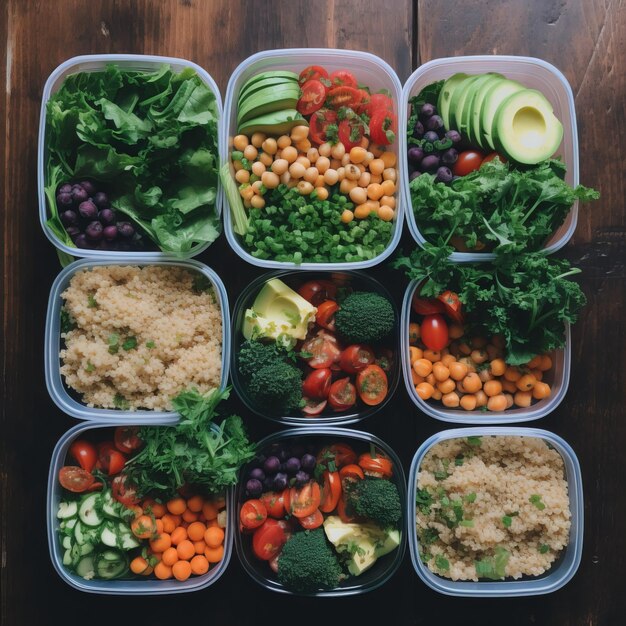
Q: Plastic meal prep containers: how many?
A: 9